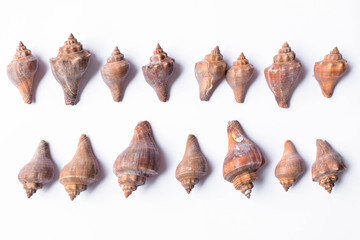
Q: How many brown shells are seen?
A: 15